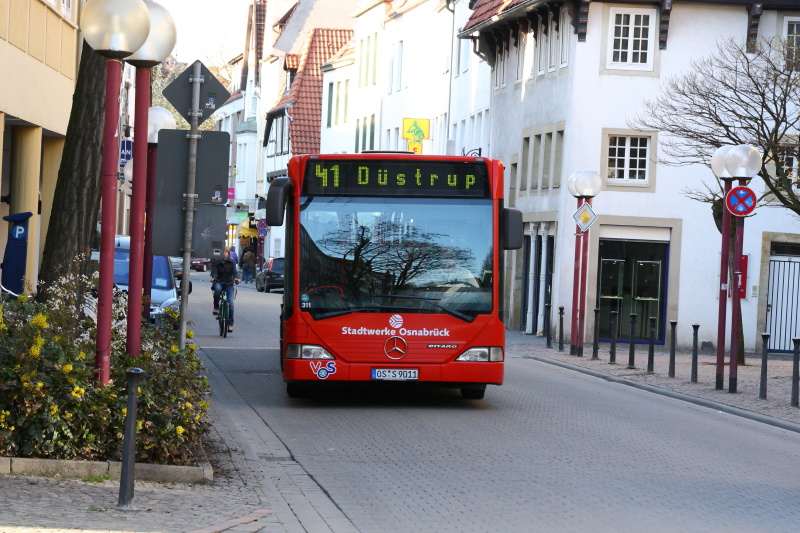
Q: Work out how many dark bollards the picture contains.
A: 11